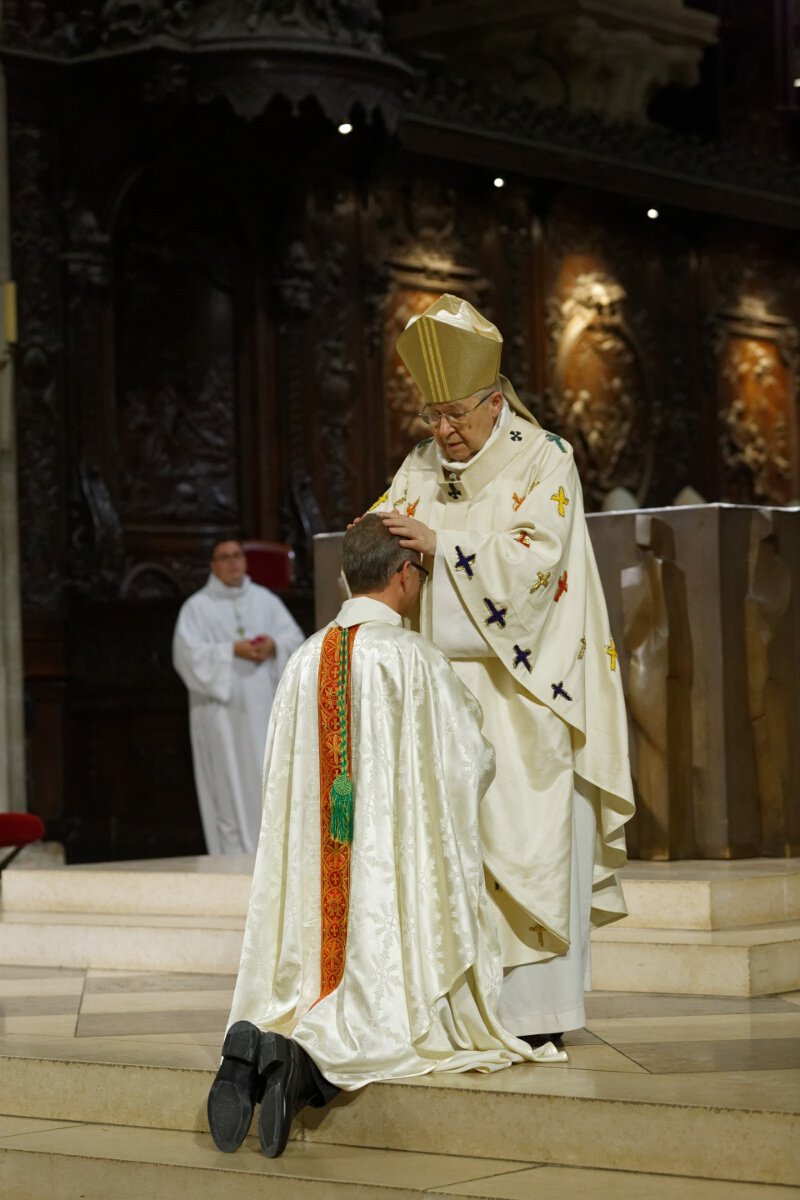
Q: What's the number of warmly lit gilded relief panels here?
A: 3